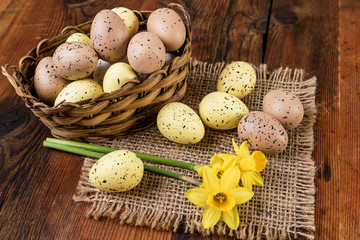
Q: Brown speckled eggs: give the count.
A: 7